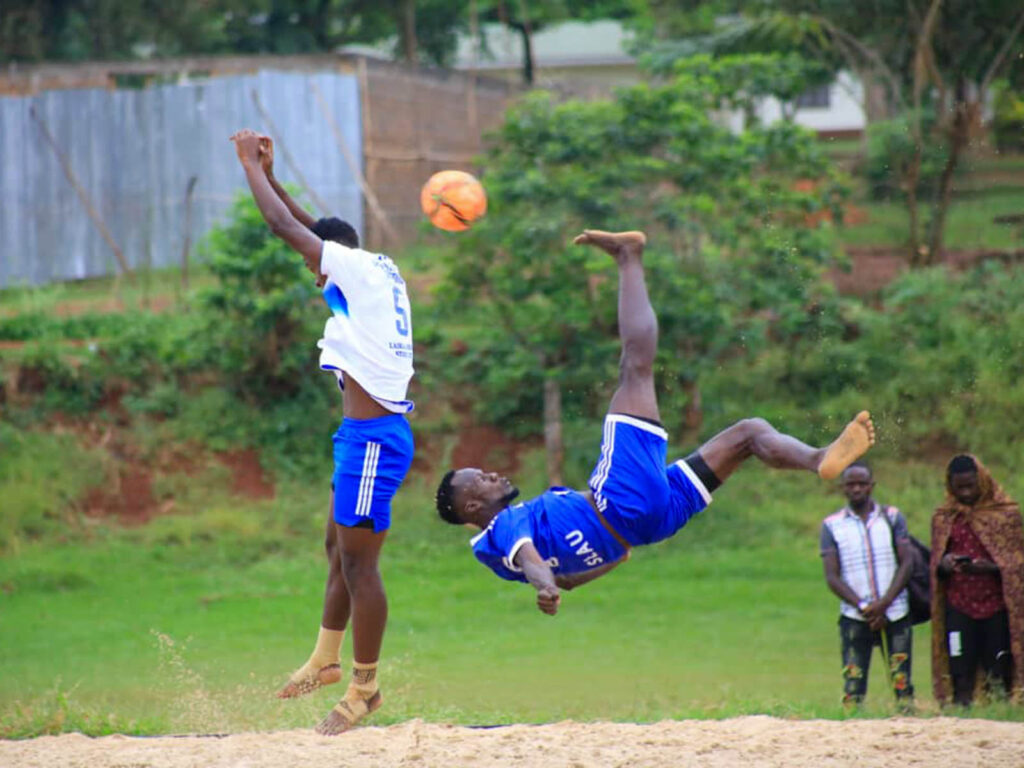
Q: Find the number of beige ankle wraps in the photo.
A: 2